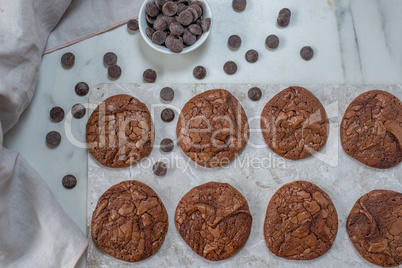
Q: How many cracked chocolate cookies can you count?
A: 8